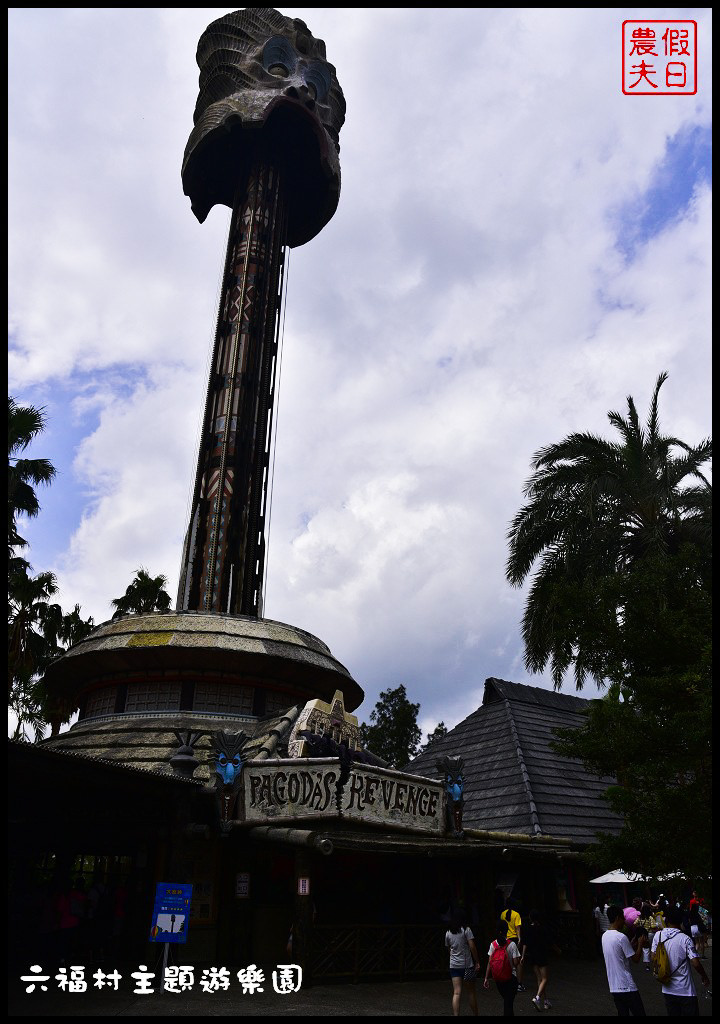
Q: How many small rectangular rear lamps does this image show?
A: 0